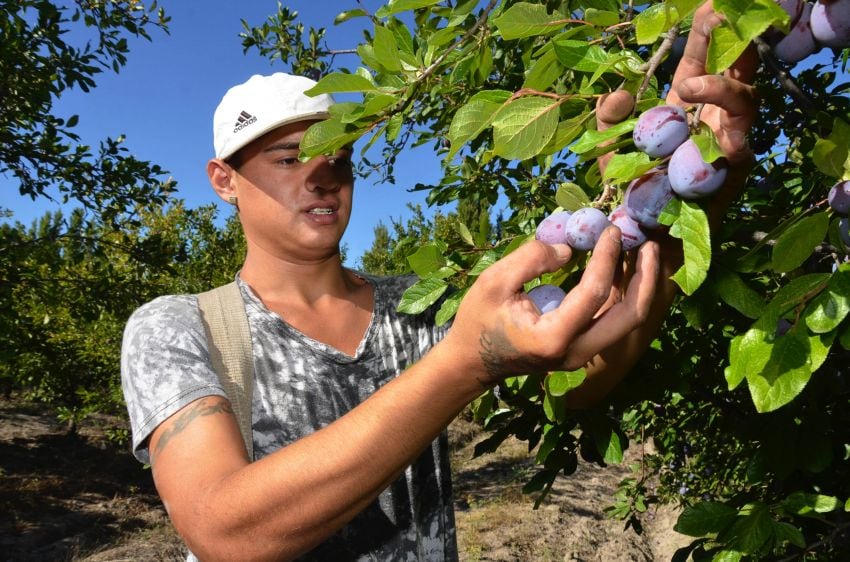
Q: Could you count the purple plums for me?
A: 12